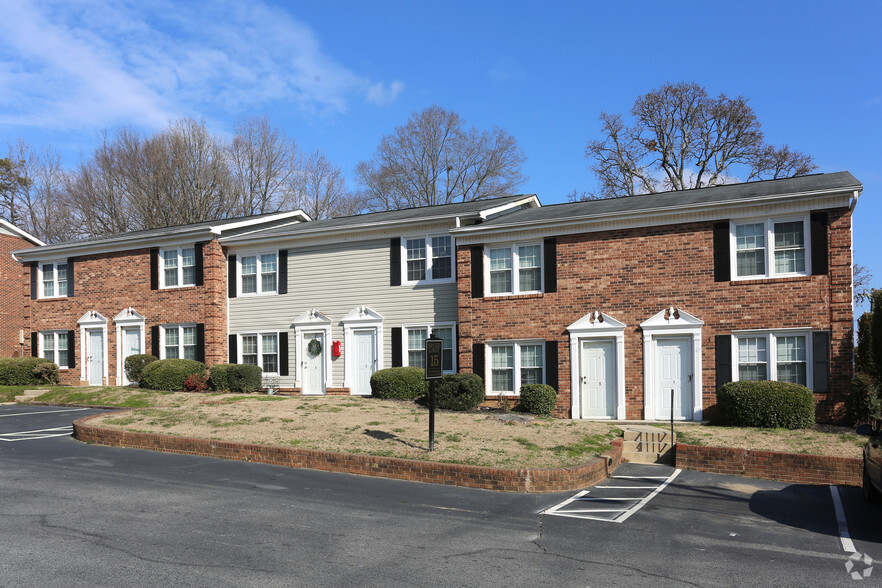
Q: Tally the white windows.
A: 12